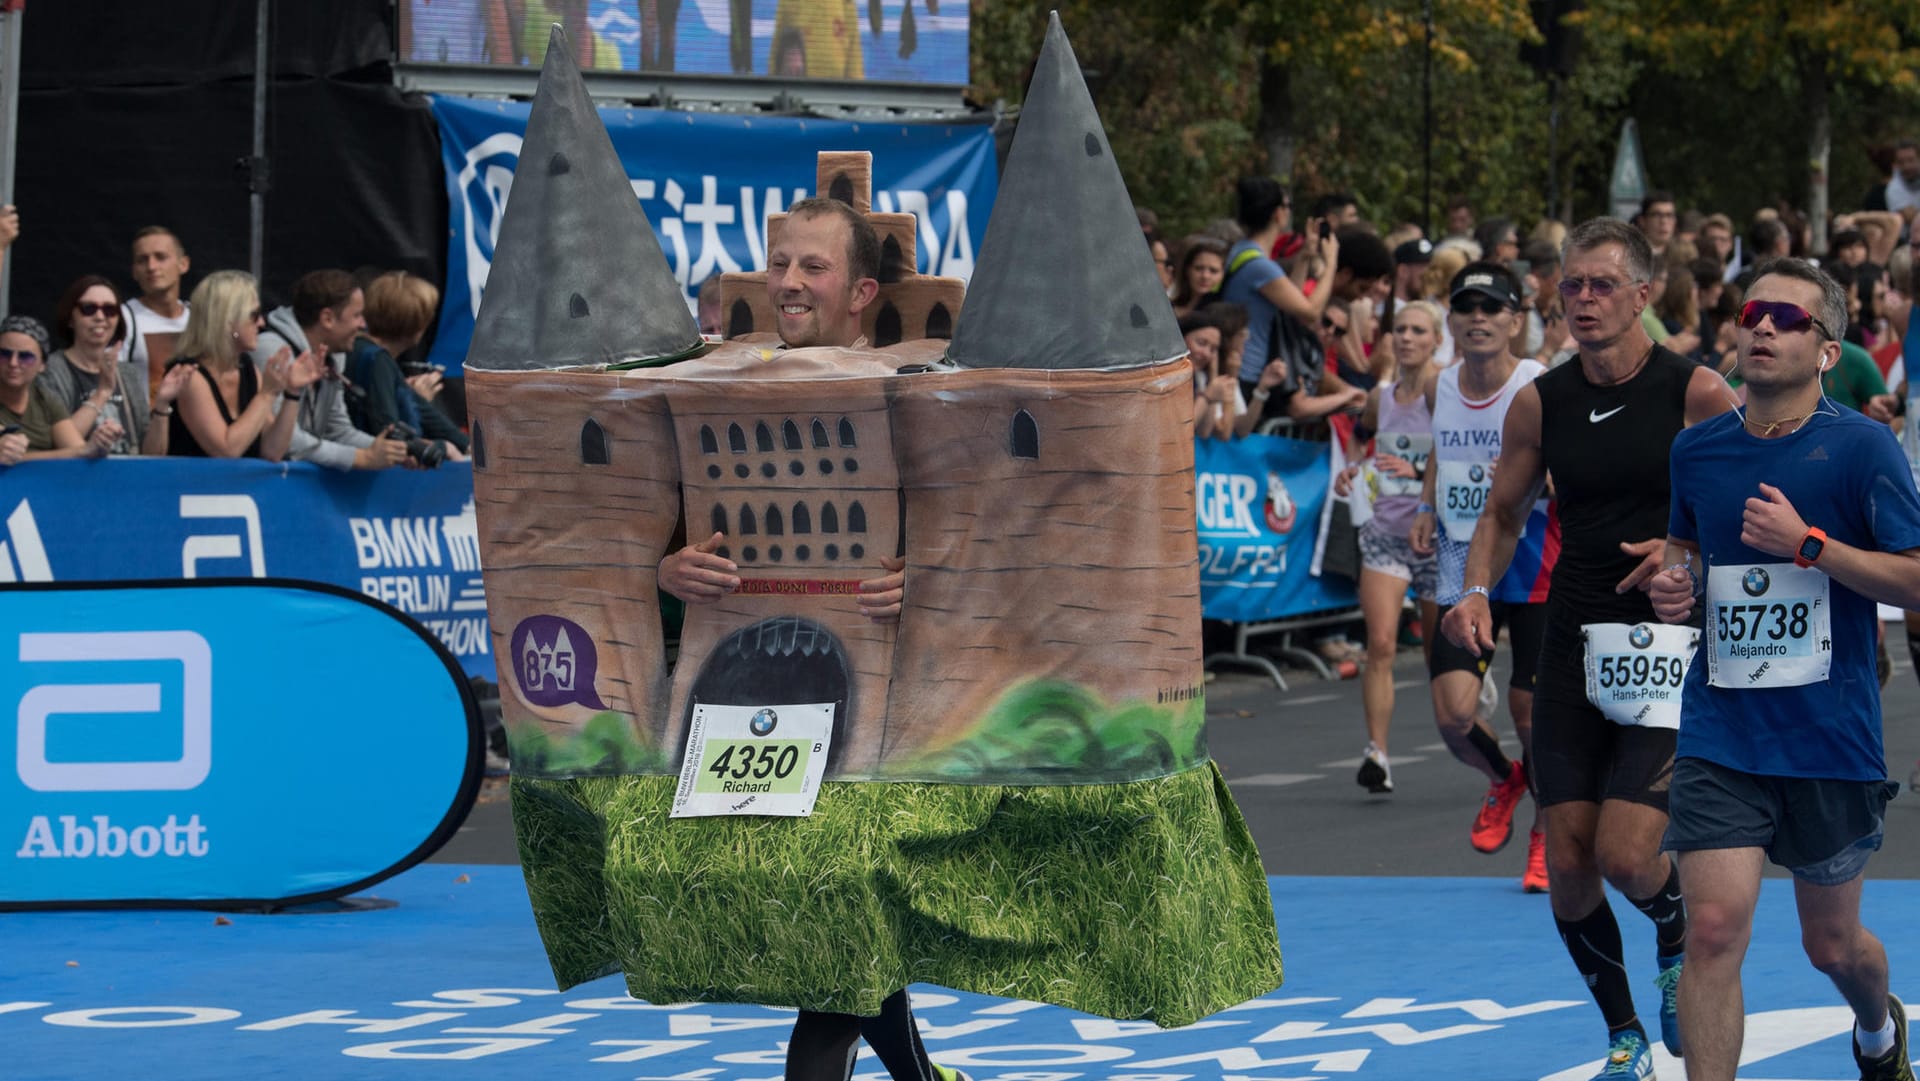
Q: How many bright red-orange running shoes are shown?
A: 2